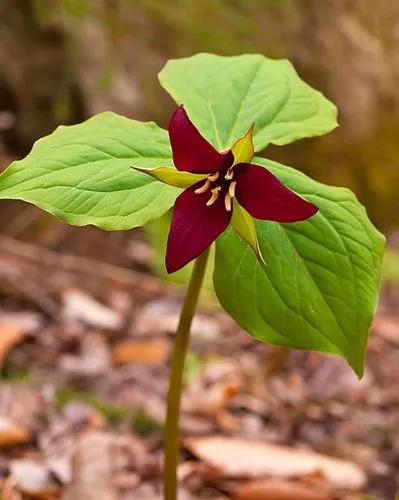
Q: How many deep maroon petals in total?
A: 3